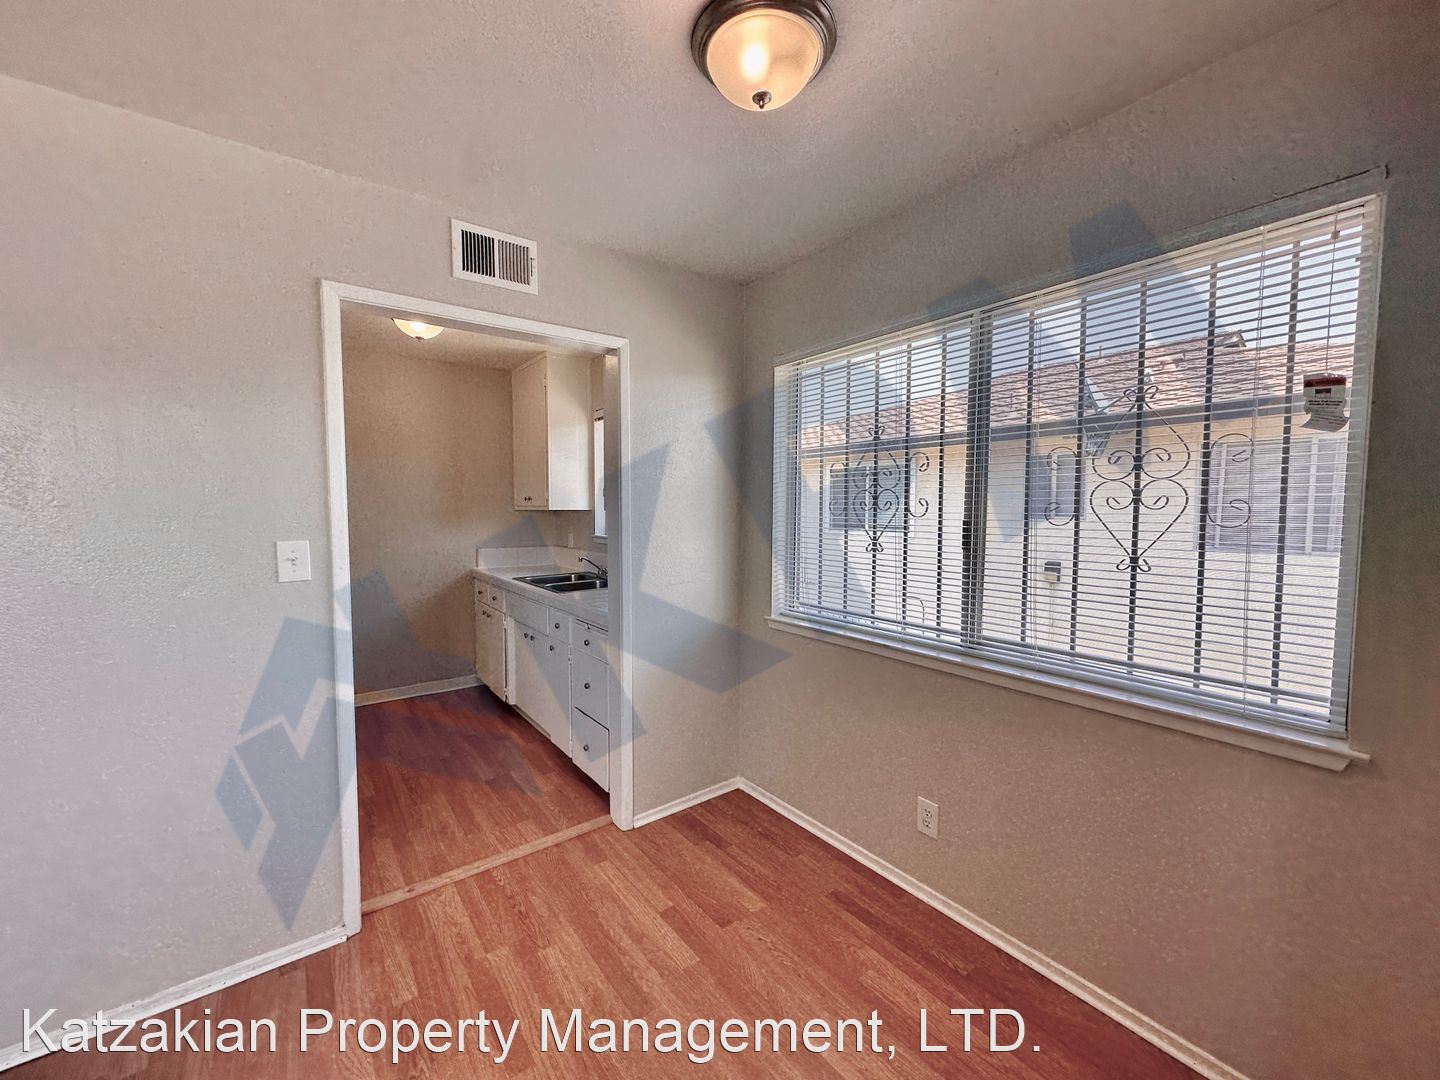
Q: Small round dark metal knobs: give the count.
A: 13